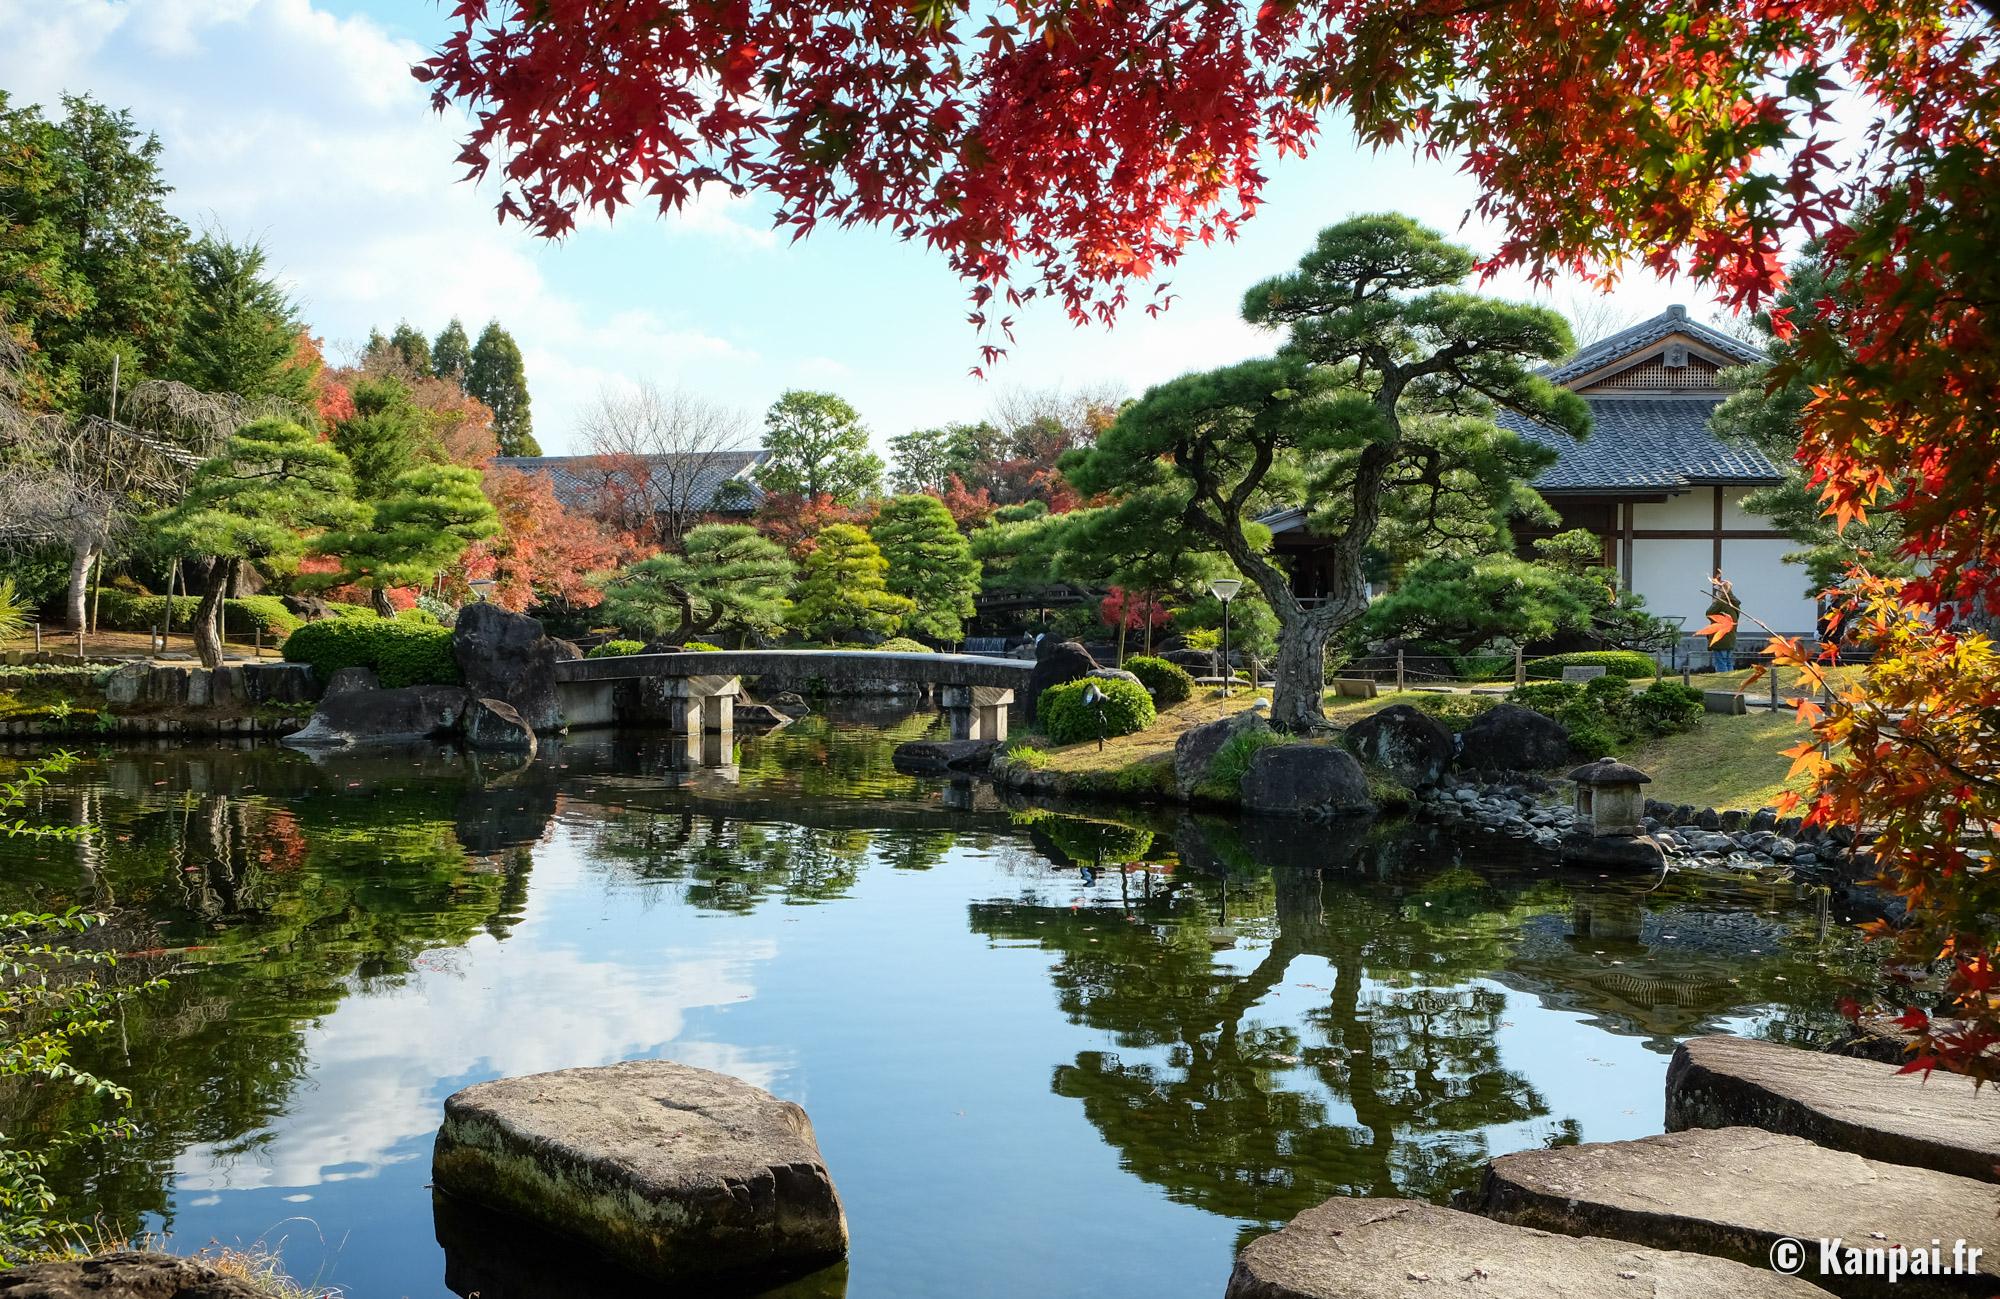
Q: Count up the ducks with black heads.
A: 0